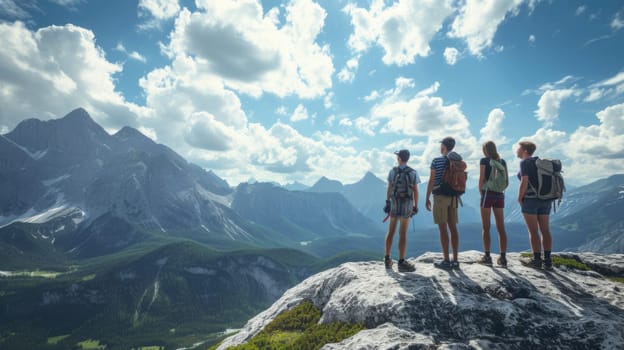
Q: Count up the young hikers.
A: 4